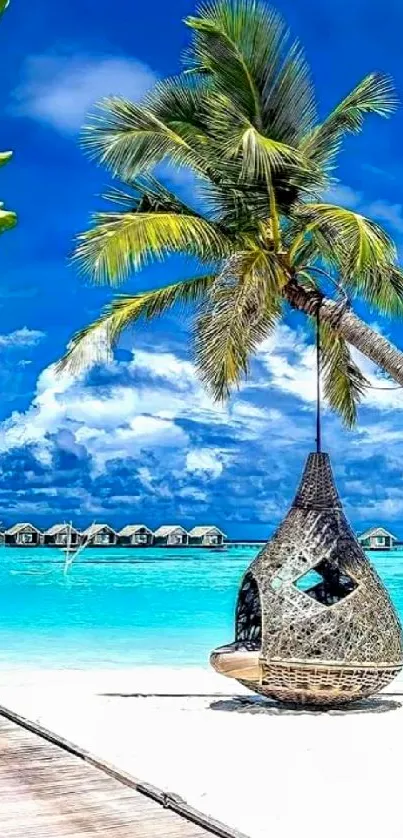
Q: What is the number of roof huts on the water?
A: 7